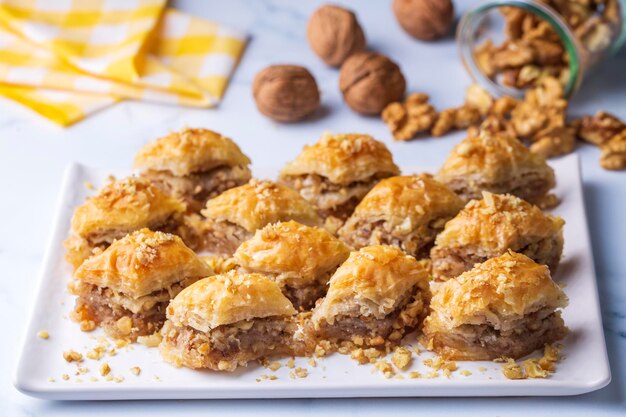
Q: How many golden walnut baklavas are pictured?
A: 12